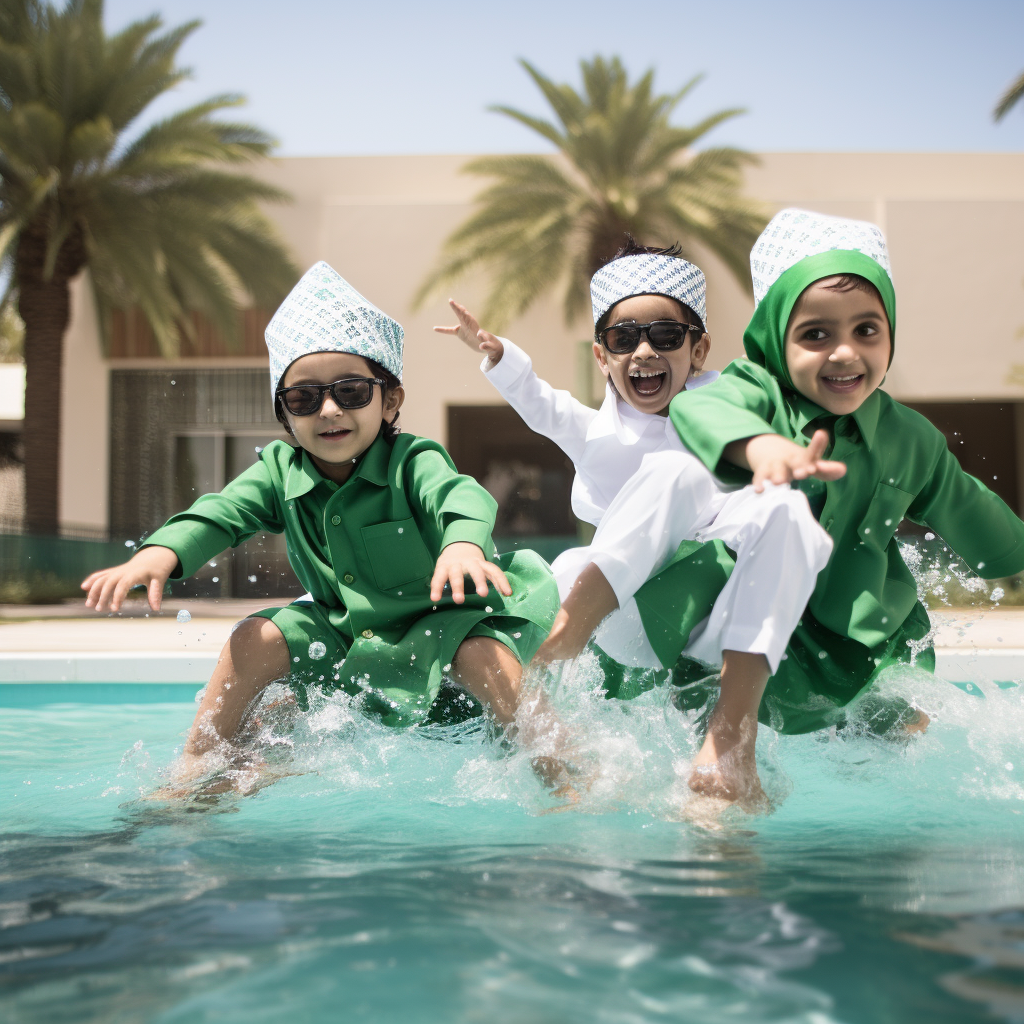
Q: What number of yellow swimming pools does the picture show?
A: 0